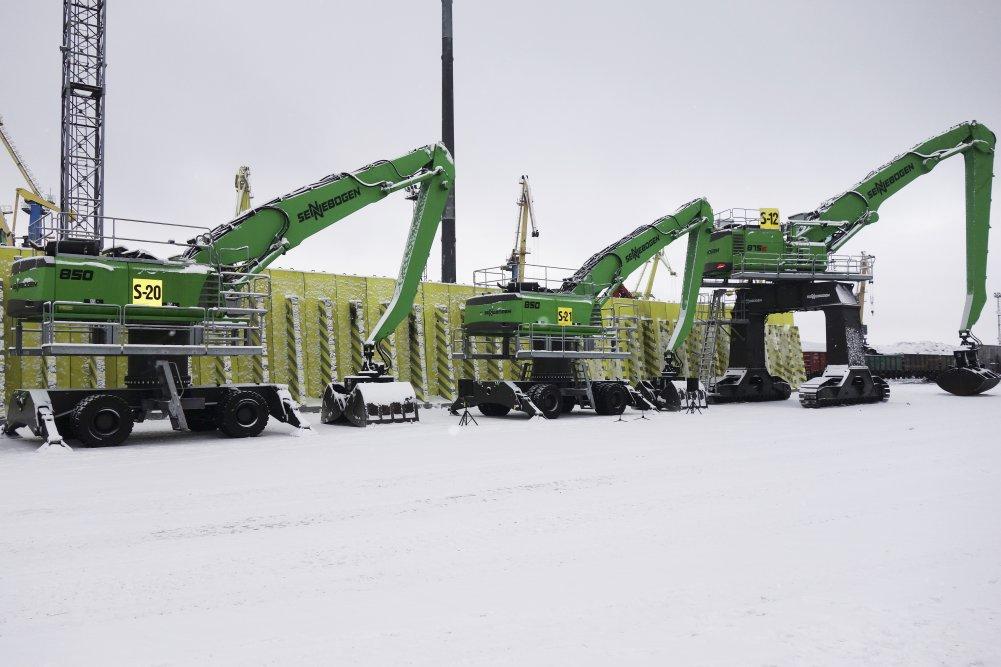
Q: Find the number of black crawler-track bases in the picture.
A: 2